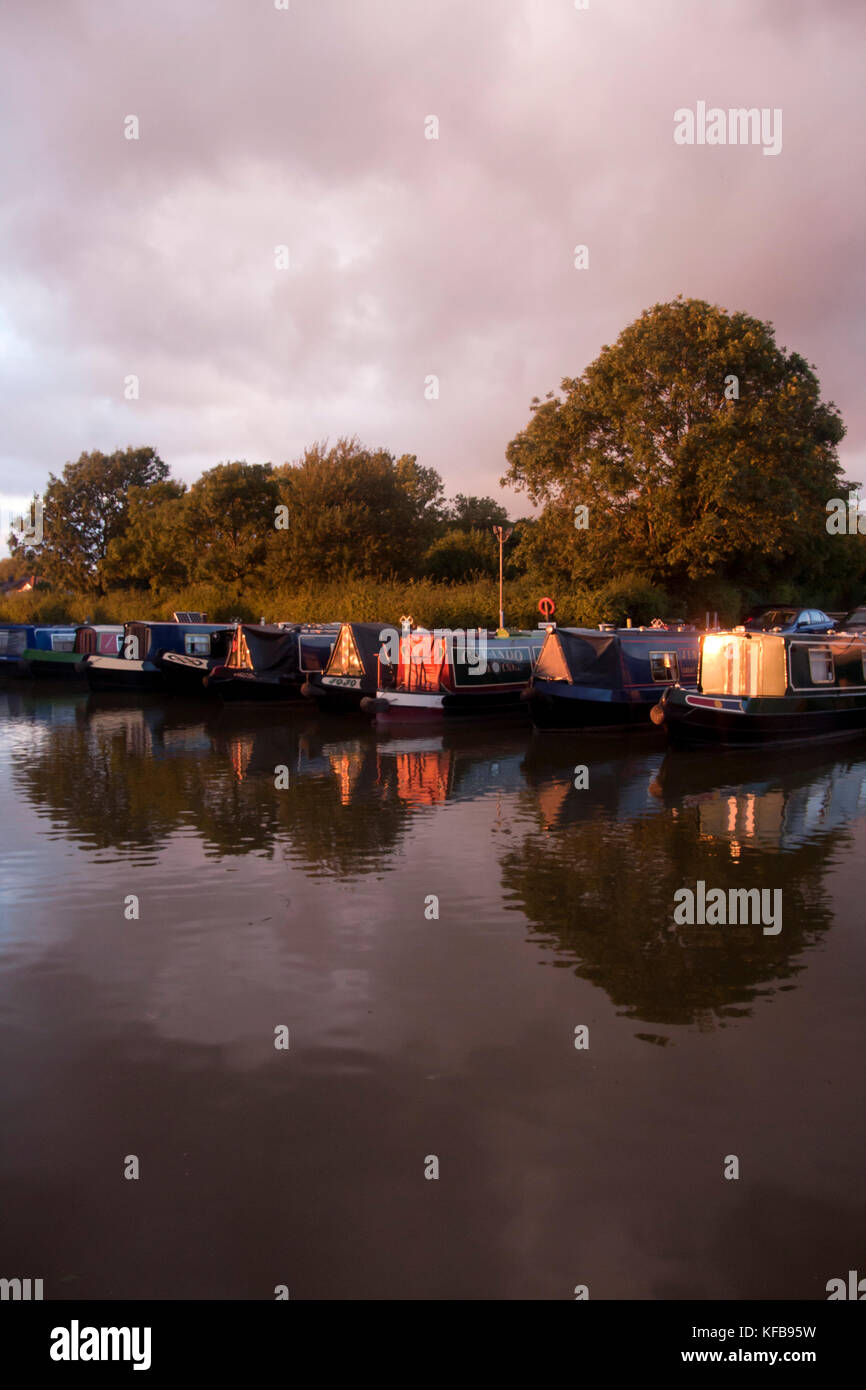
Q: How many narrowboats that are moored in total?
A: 9